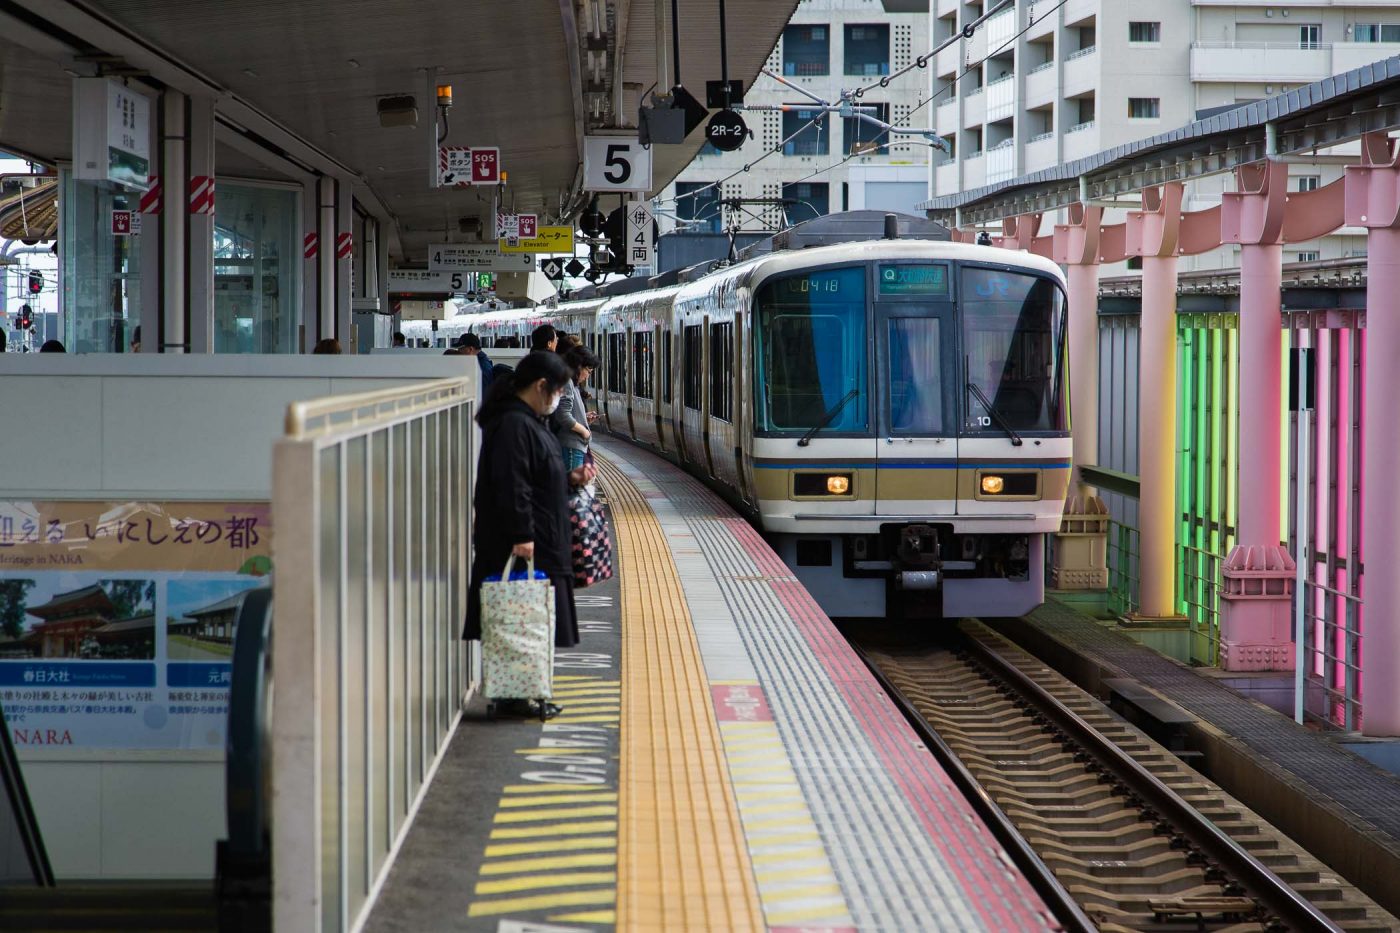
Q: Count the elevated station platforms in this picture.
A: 1